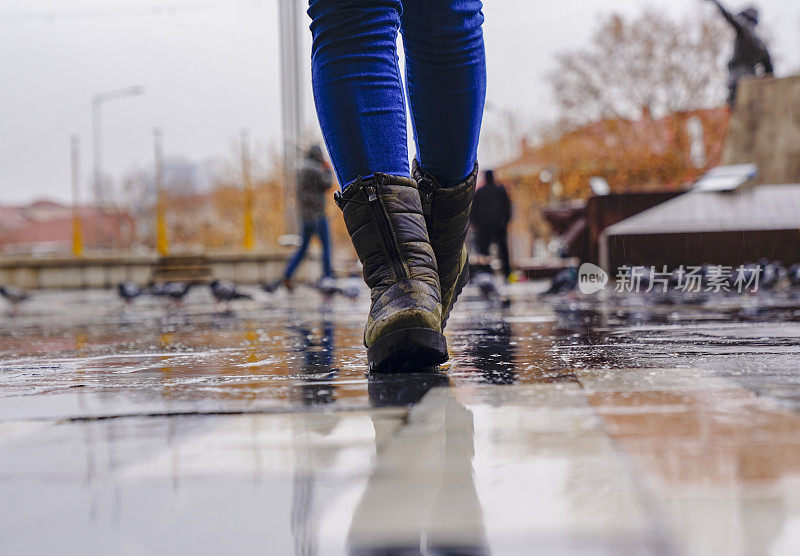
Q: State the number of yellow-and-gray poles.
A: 3